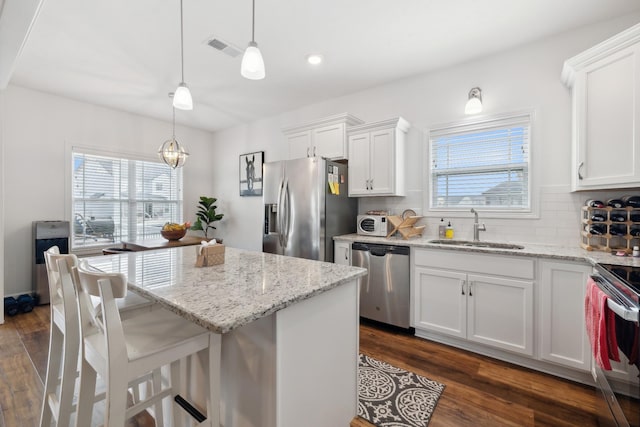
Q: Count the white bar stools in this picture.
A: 2